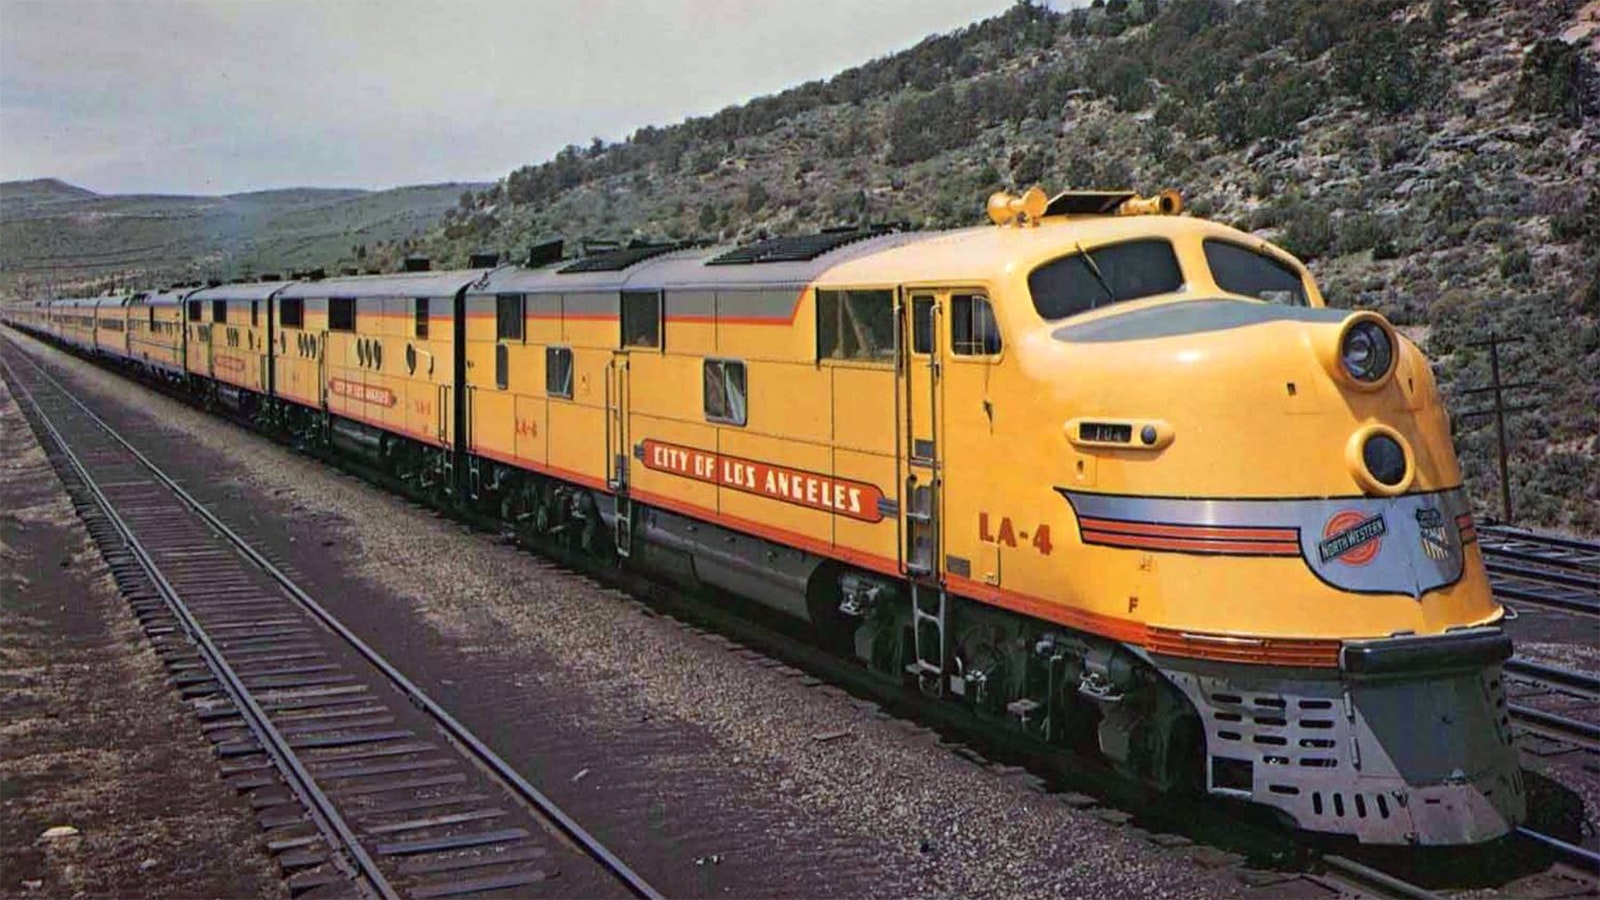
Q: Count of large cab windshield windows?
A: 2